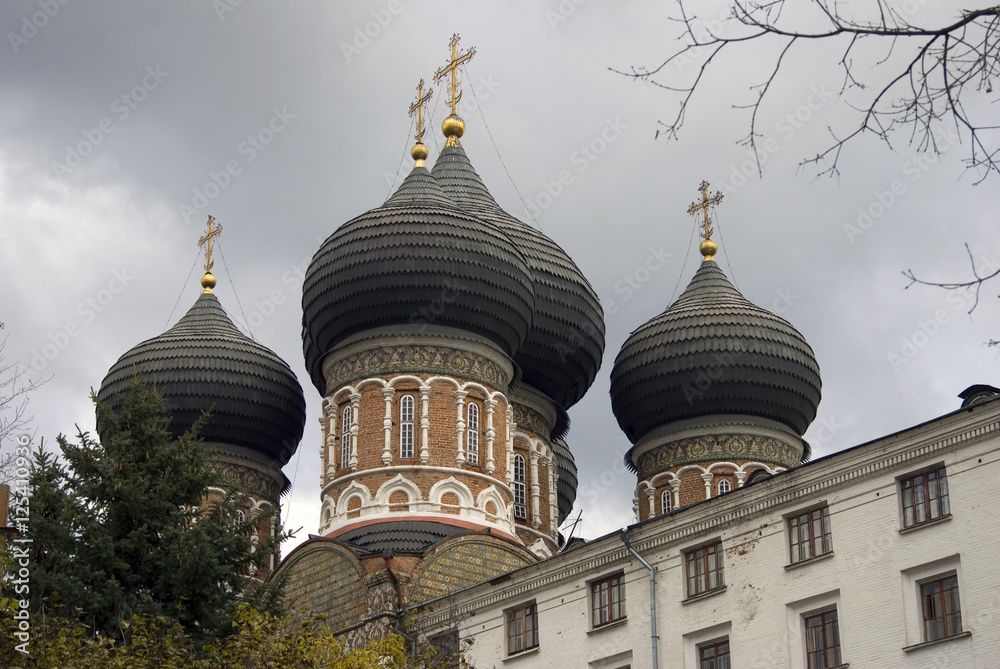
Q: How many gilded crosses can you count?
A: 4